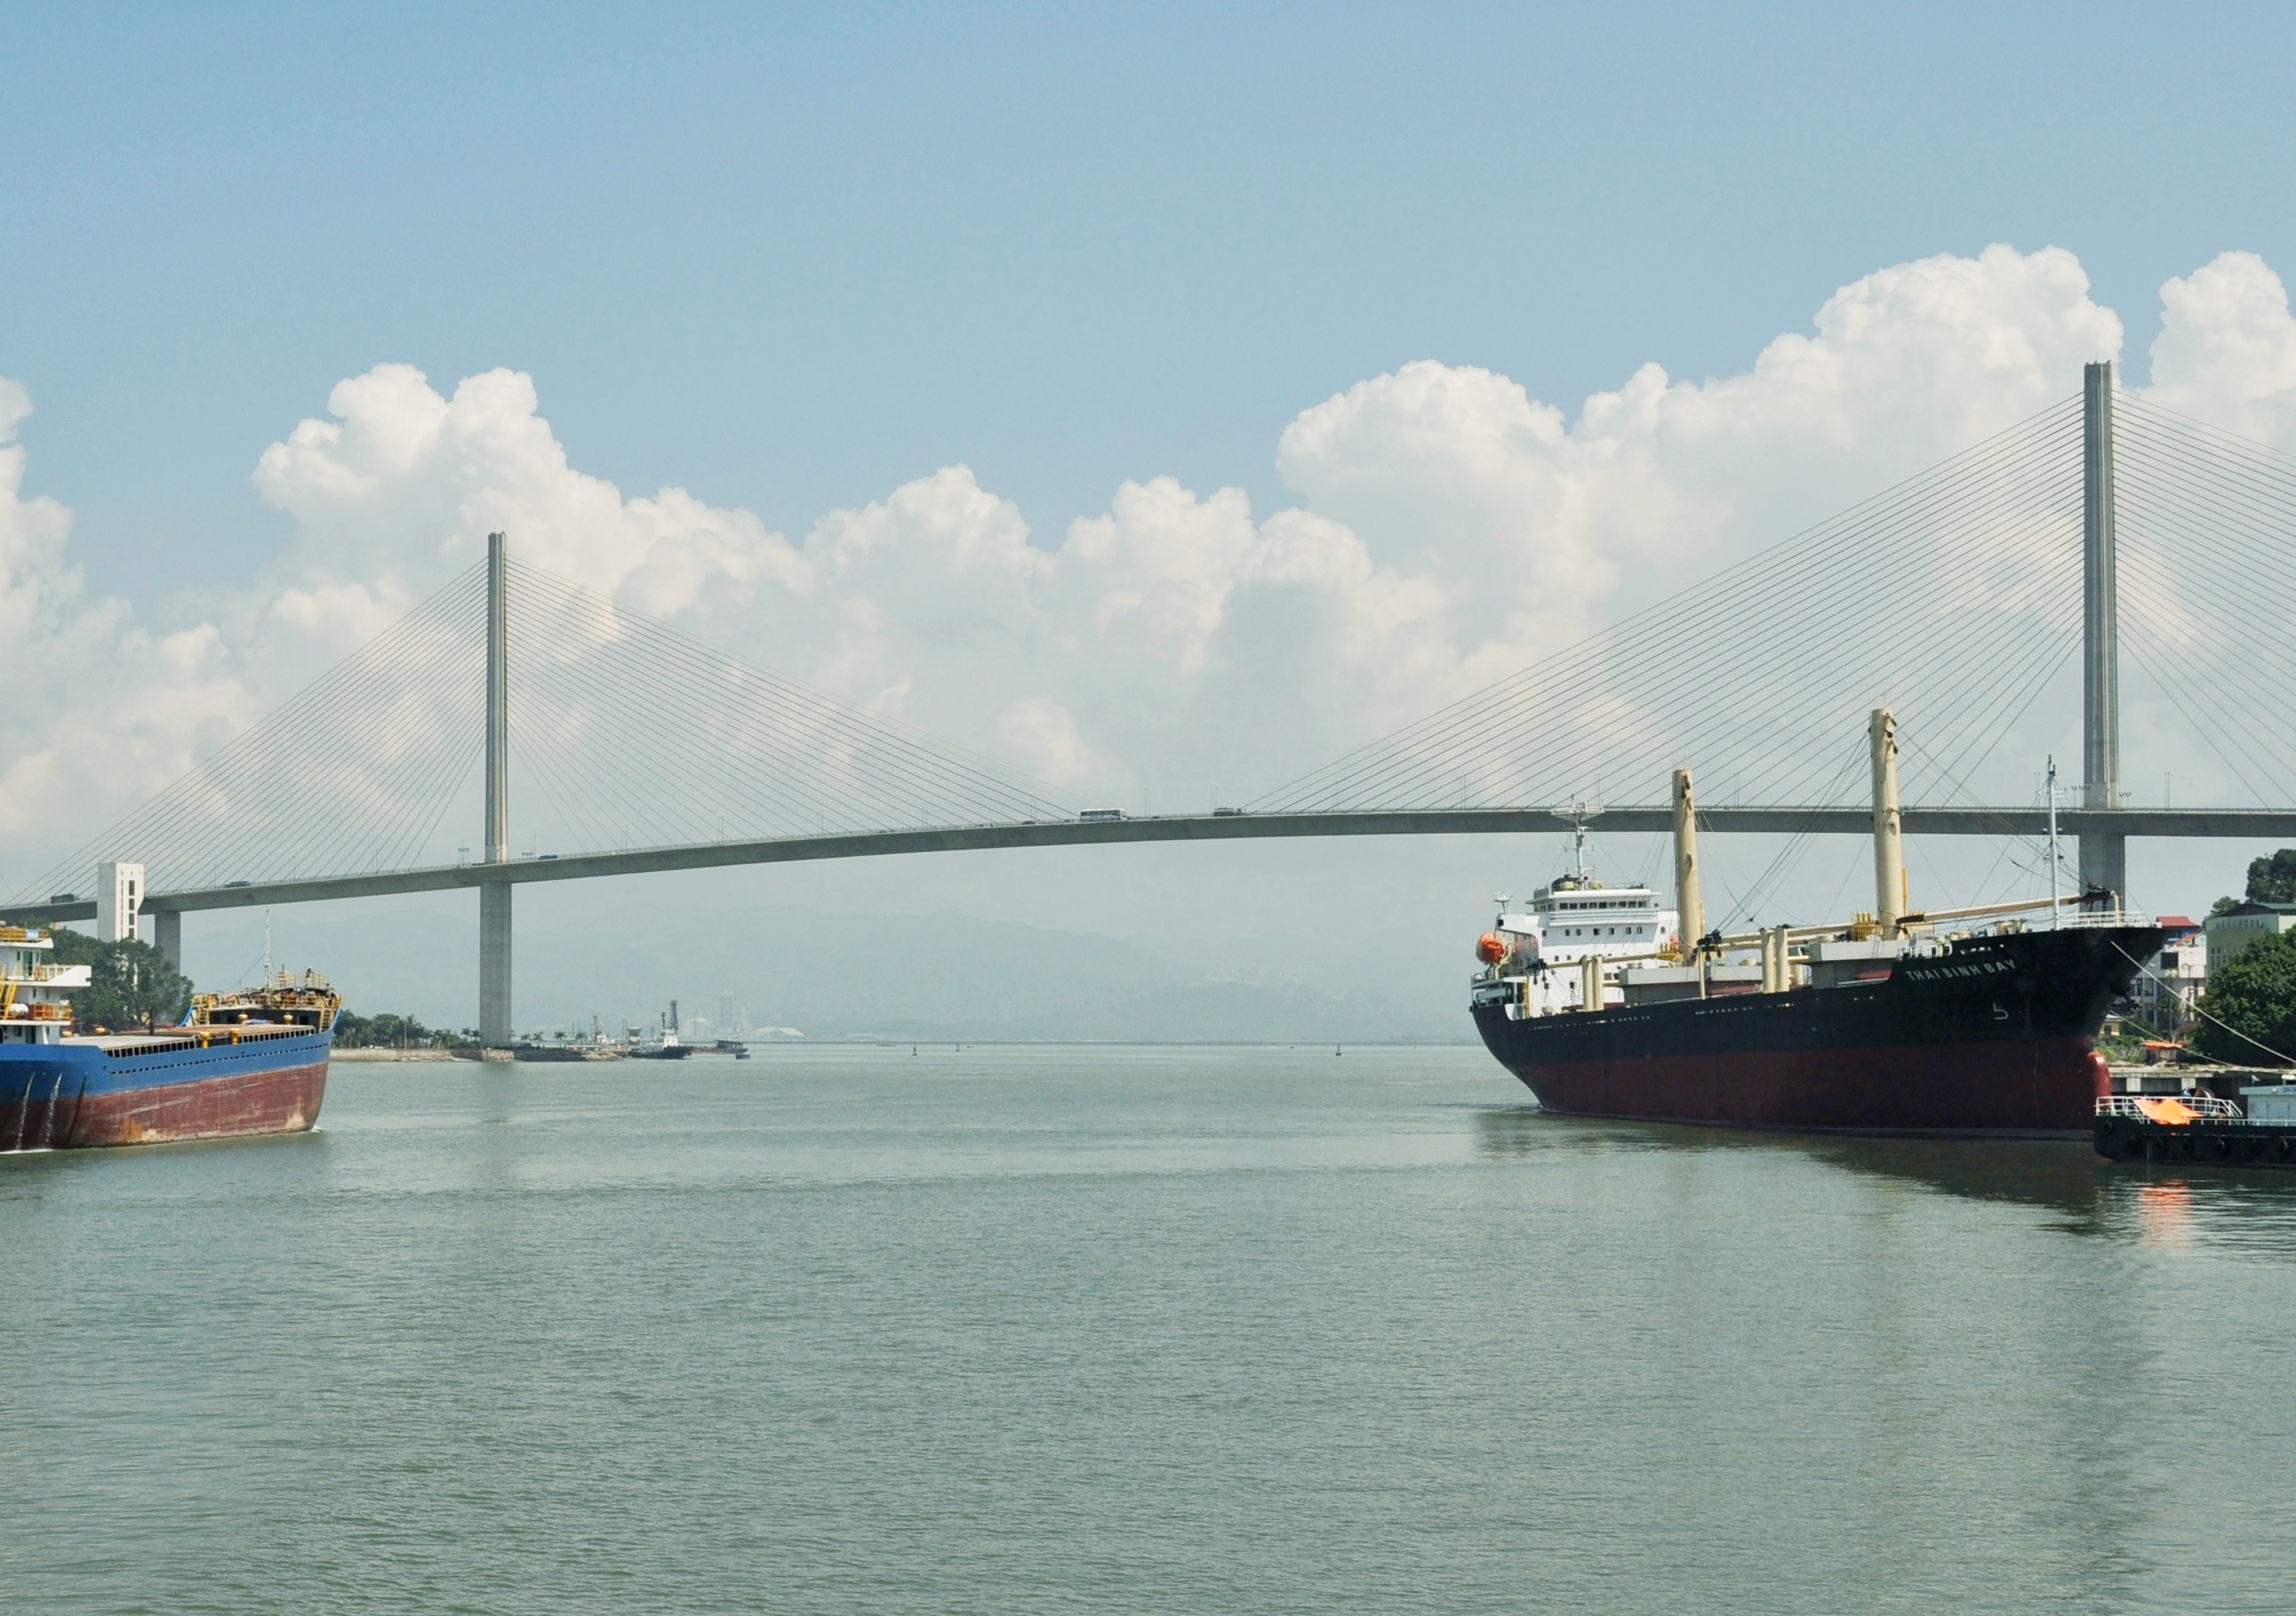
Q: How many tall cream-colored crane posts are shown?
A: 2